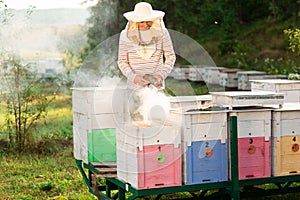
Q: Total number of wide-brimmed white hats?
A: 1